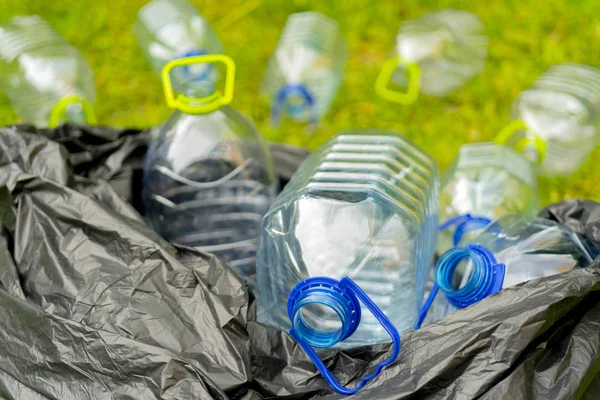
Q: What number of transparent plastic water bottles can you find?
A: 9